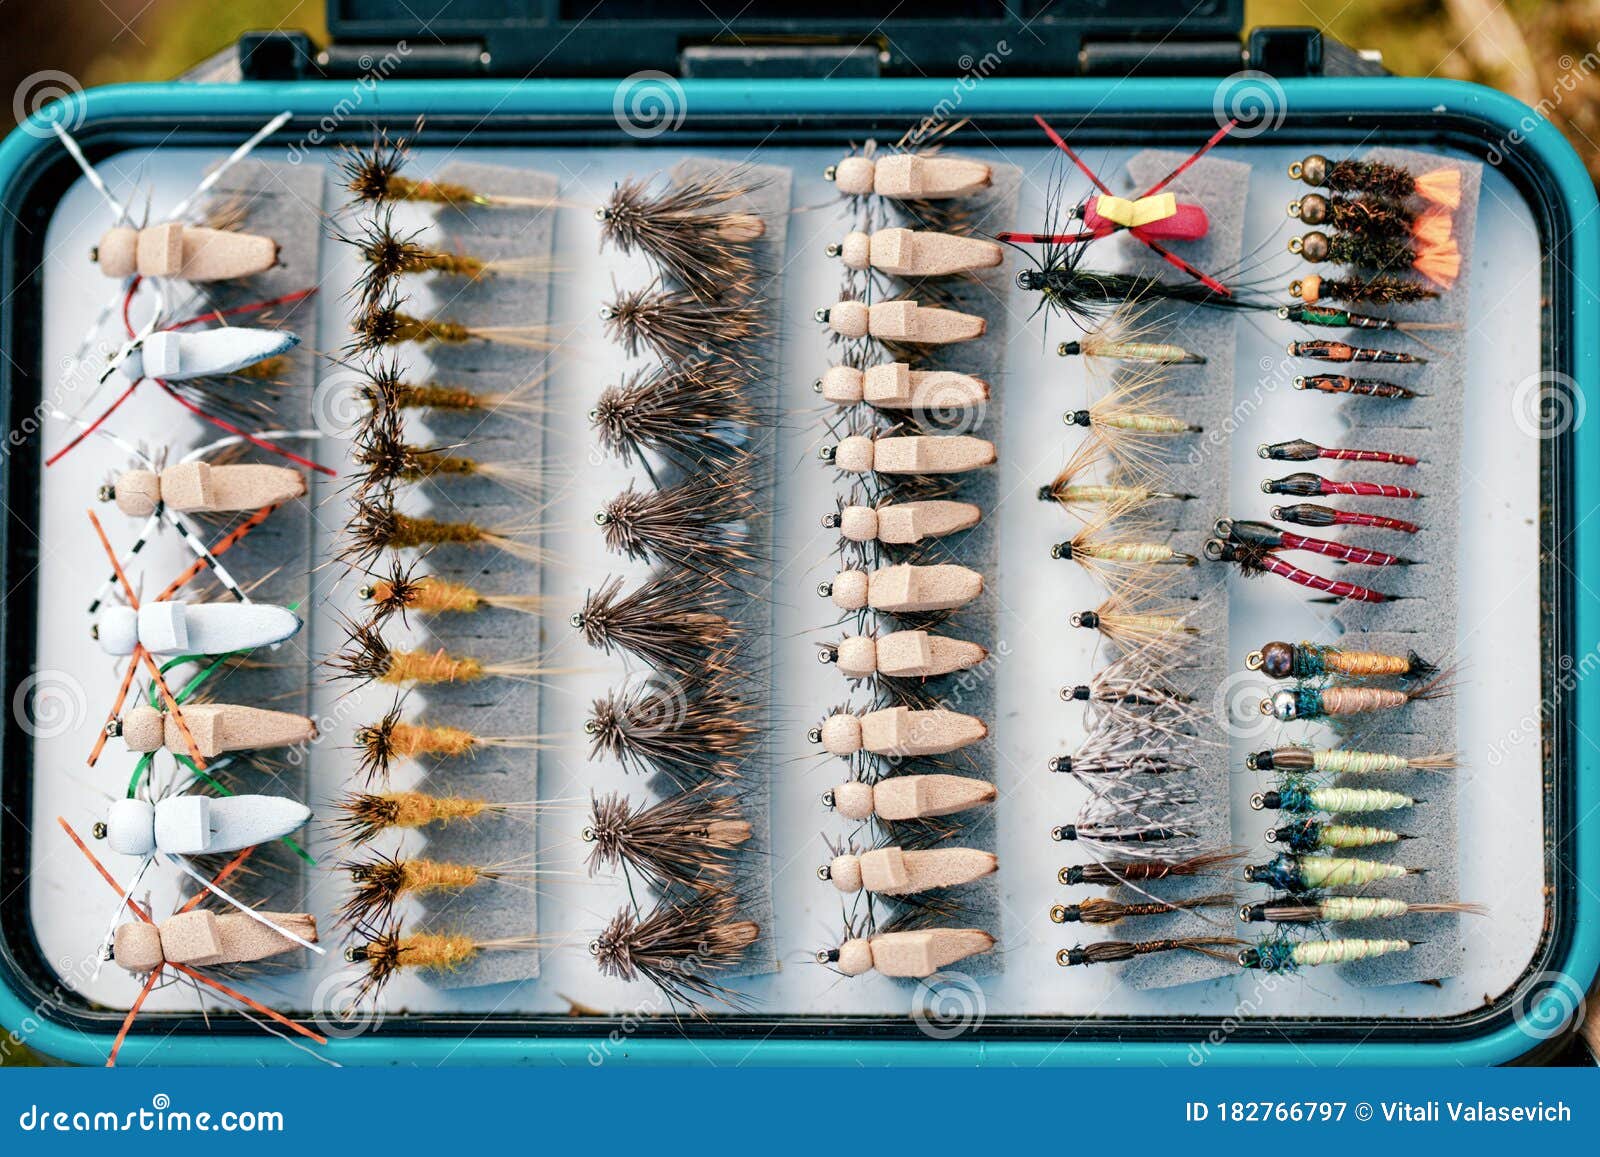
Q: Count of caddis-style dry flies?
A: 8